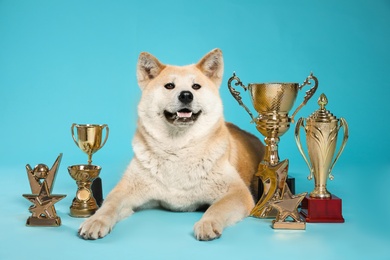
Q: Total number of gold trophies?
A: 8